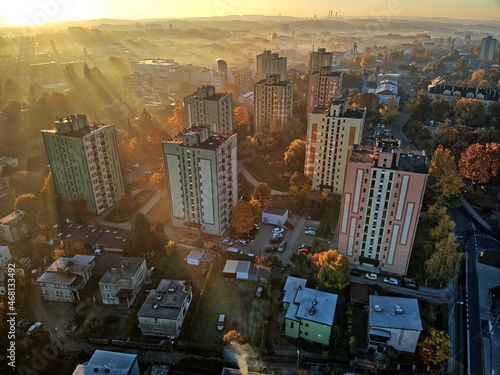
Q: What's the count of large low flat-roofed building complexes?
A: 1